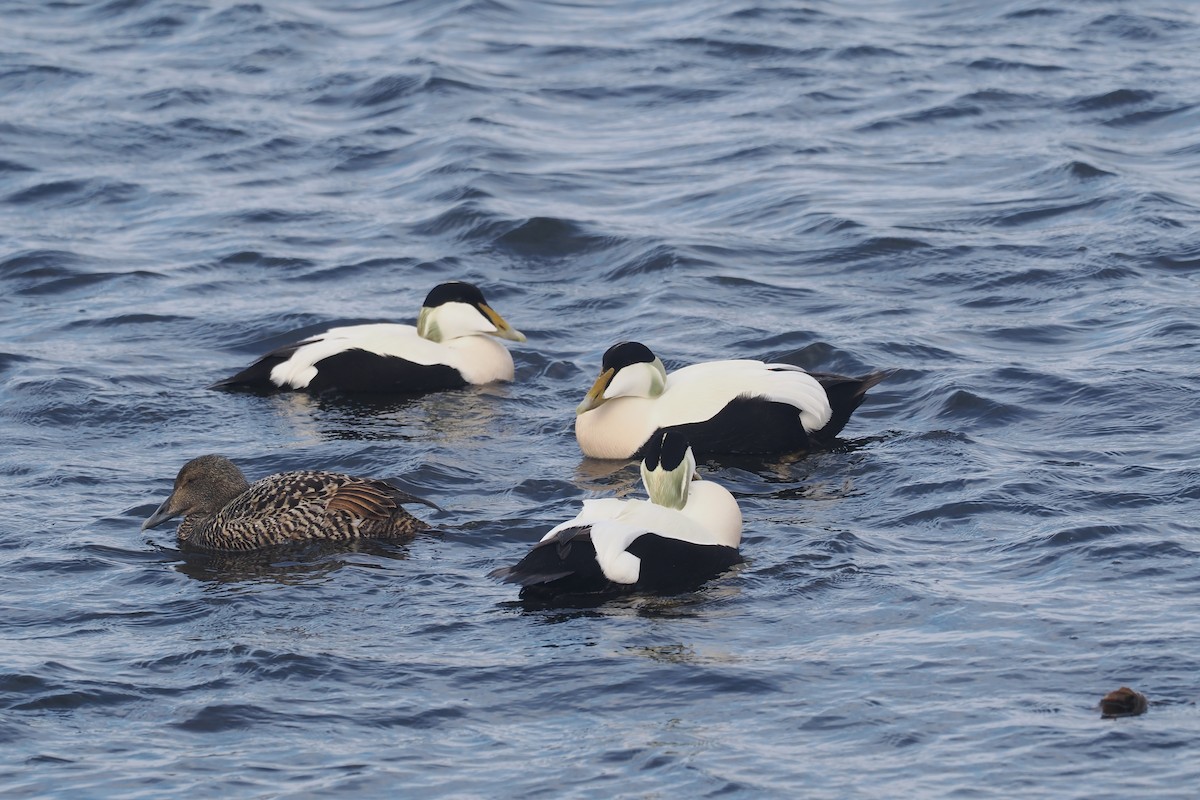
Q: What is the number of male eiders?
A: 3